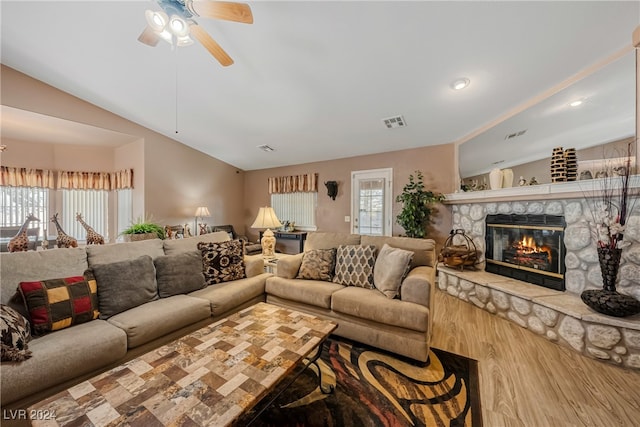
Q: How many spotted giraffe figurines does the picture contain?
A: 3